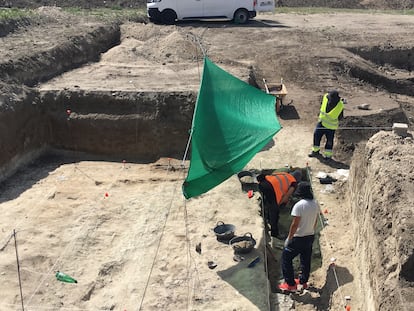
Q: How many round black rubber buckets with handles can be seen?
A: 3